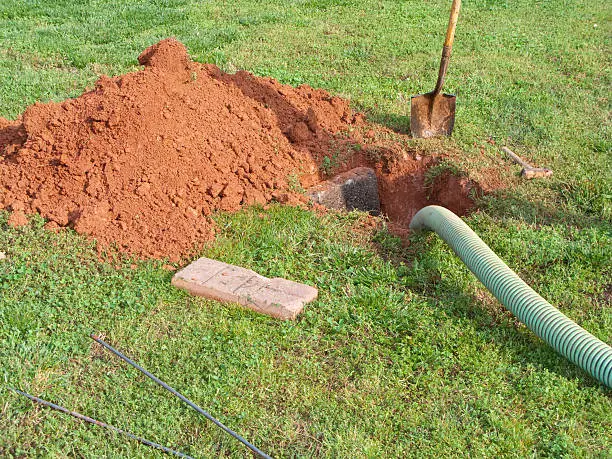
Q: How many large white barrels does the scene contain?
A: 0